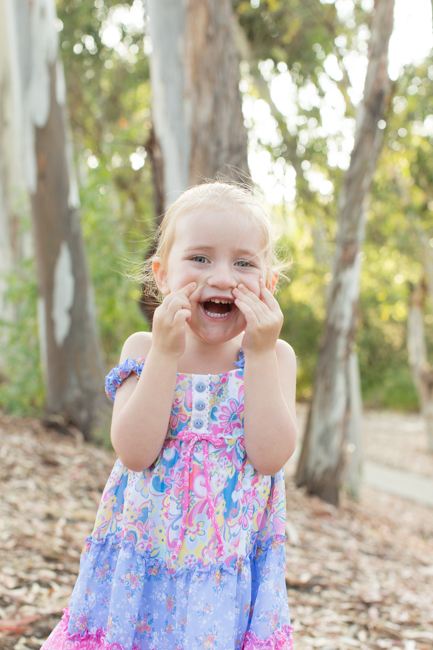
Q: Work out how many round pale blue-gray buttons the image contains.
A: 3